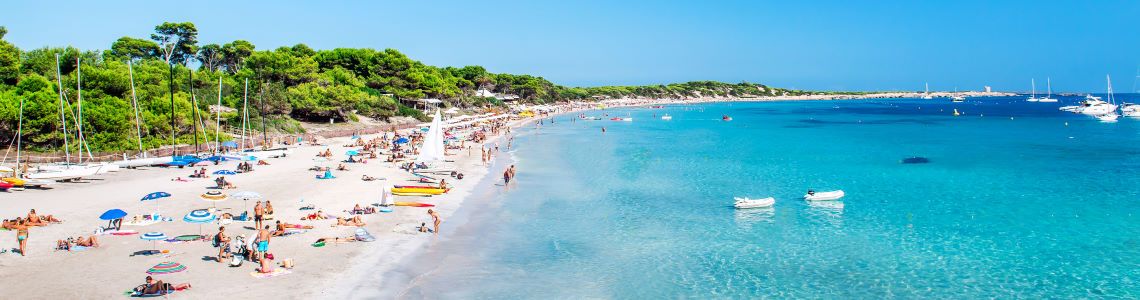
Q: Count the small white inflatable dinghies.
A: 2